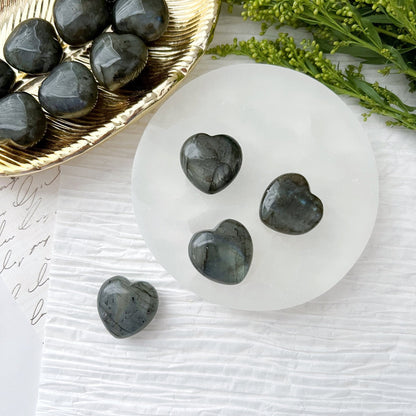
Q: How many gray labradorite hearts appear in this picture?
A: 11